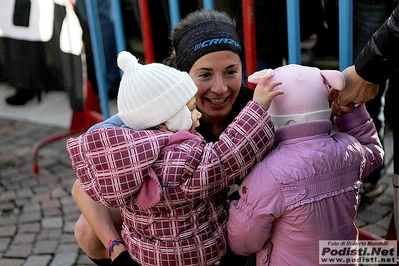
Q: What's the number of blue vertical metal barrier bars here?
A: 6